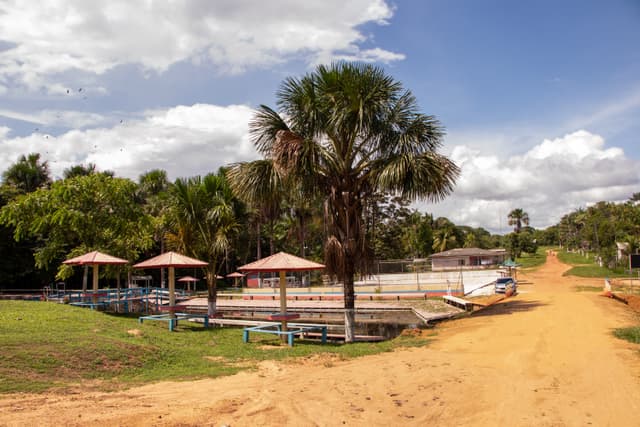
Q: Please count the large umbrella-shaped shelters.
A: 3